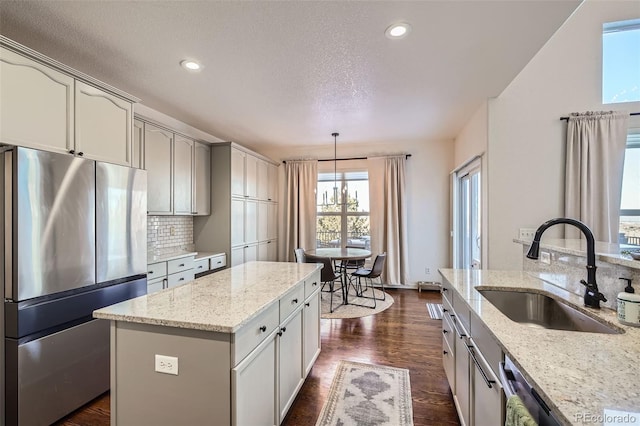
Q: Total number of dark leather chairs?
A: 4